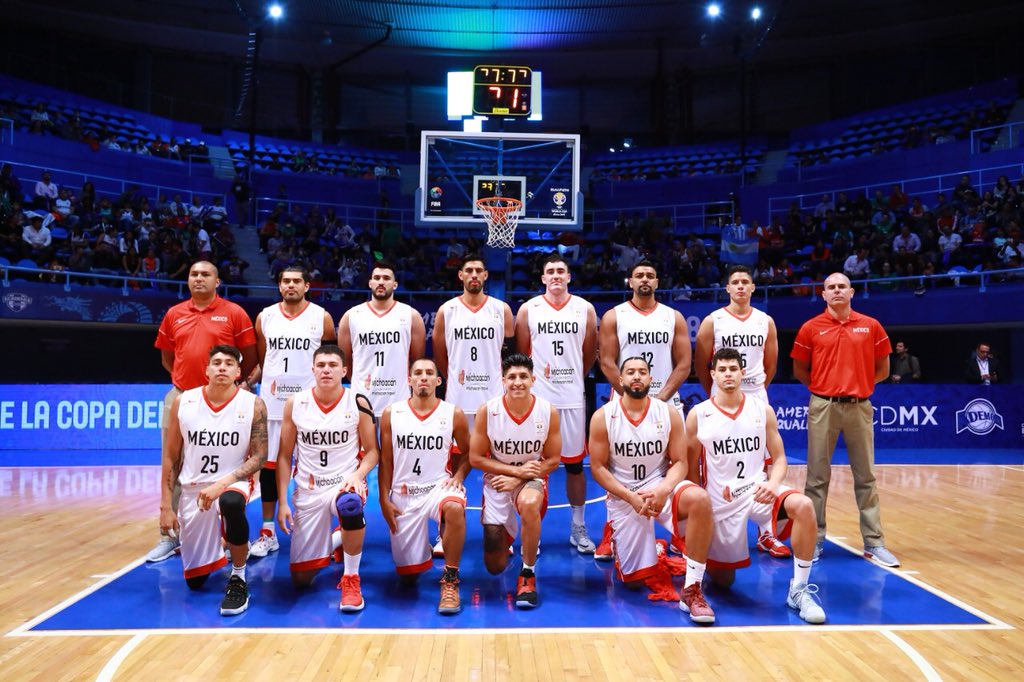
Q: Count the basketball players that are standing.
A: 6